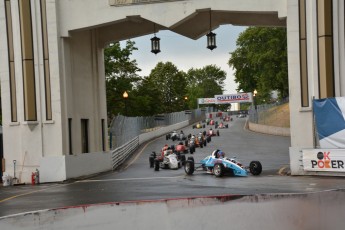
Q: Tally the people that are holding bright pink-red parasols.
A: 0